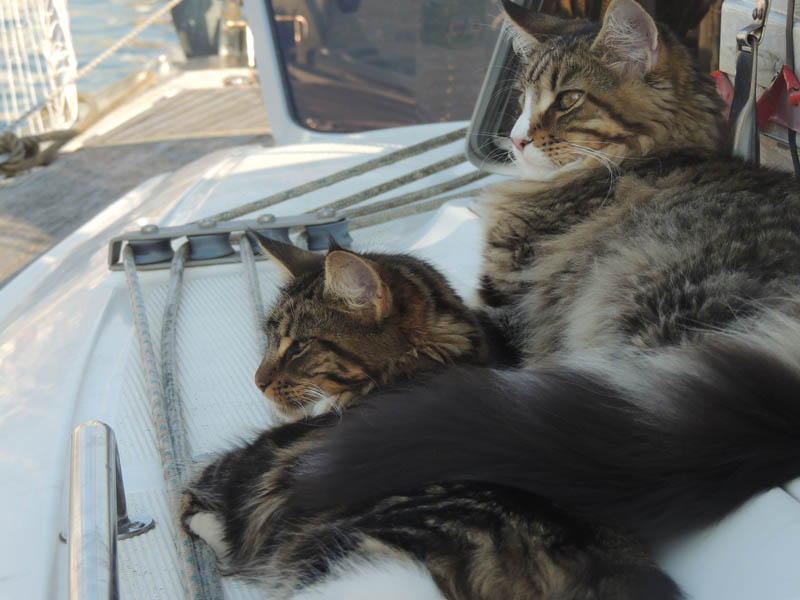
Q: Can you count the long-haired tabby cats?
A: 2